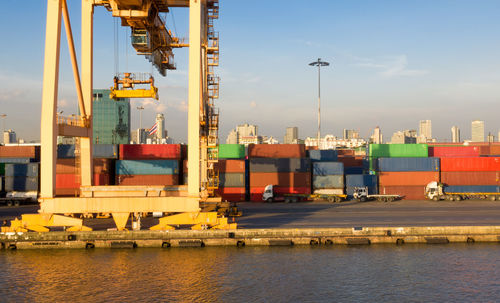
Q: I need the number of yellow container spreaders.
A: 1